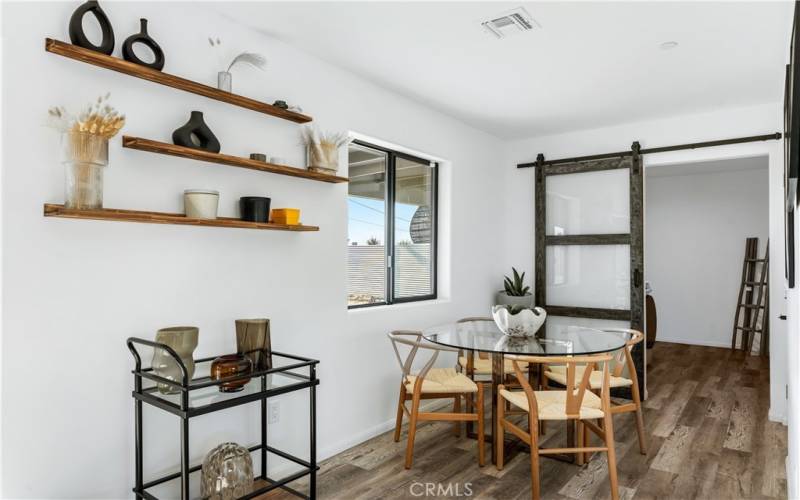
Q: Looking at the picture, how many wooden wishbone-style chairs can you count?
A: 4